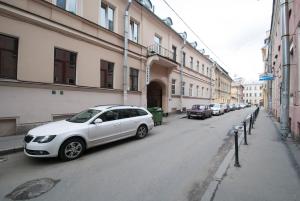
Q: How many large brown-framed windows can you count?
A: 4